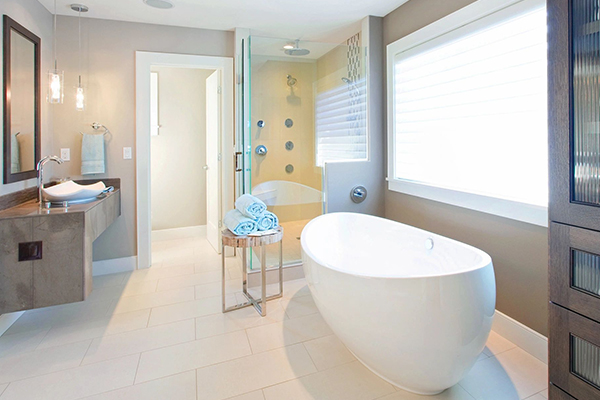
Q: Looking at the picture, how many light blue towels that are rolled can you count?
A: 3